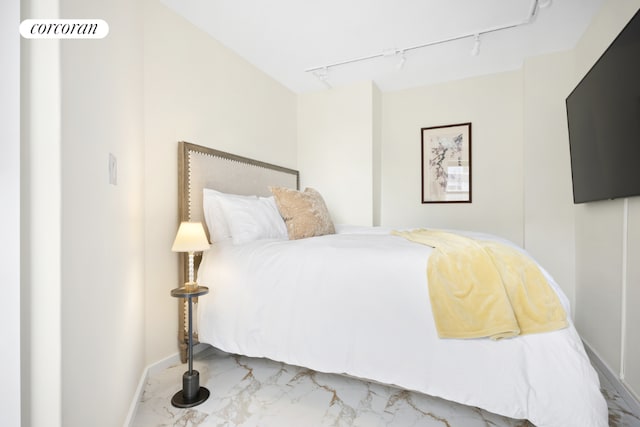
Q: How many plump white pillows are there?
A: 2